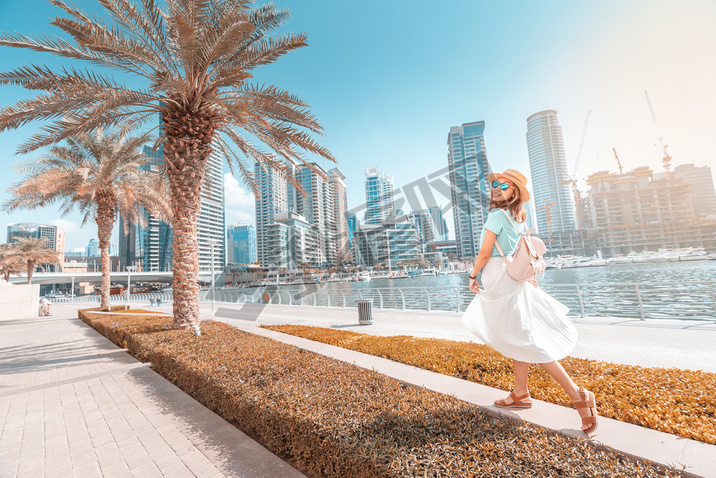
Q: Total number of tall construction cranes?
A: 3